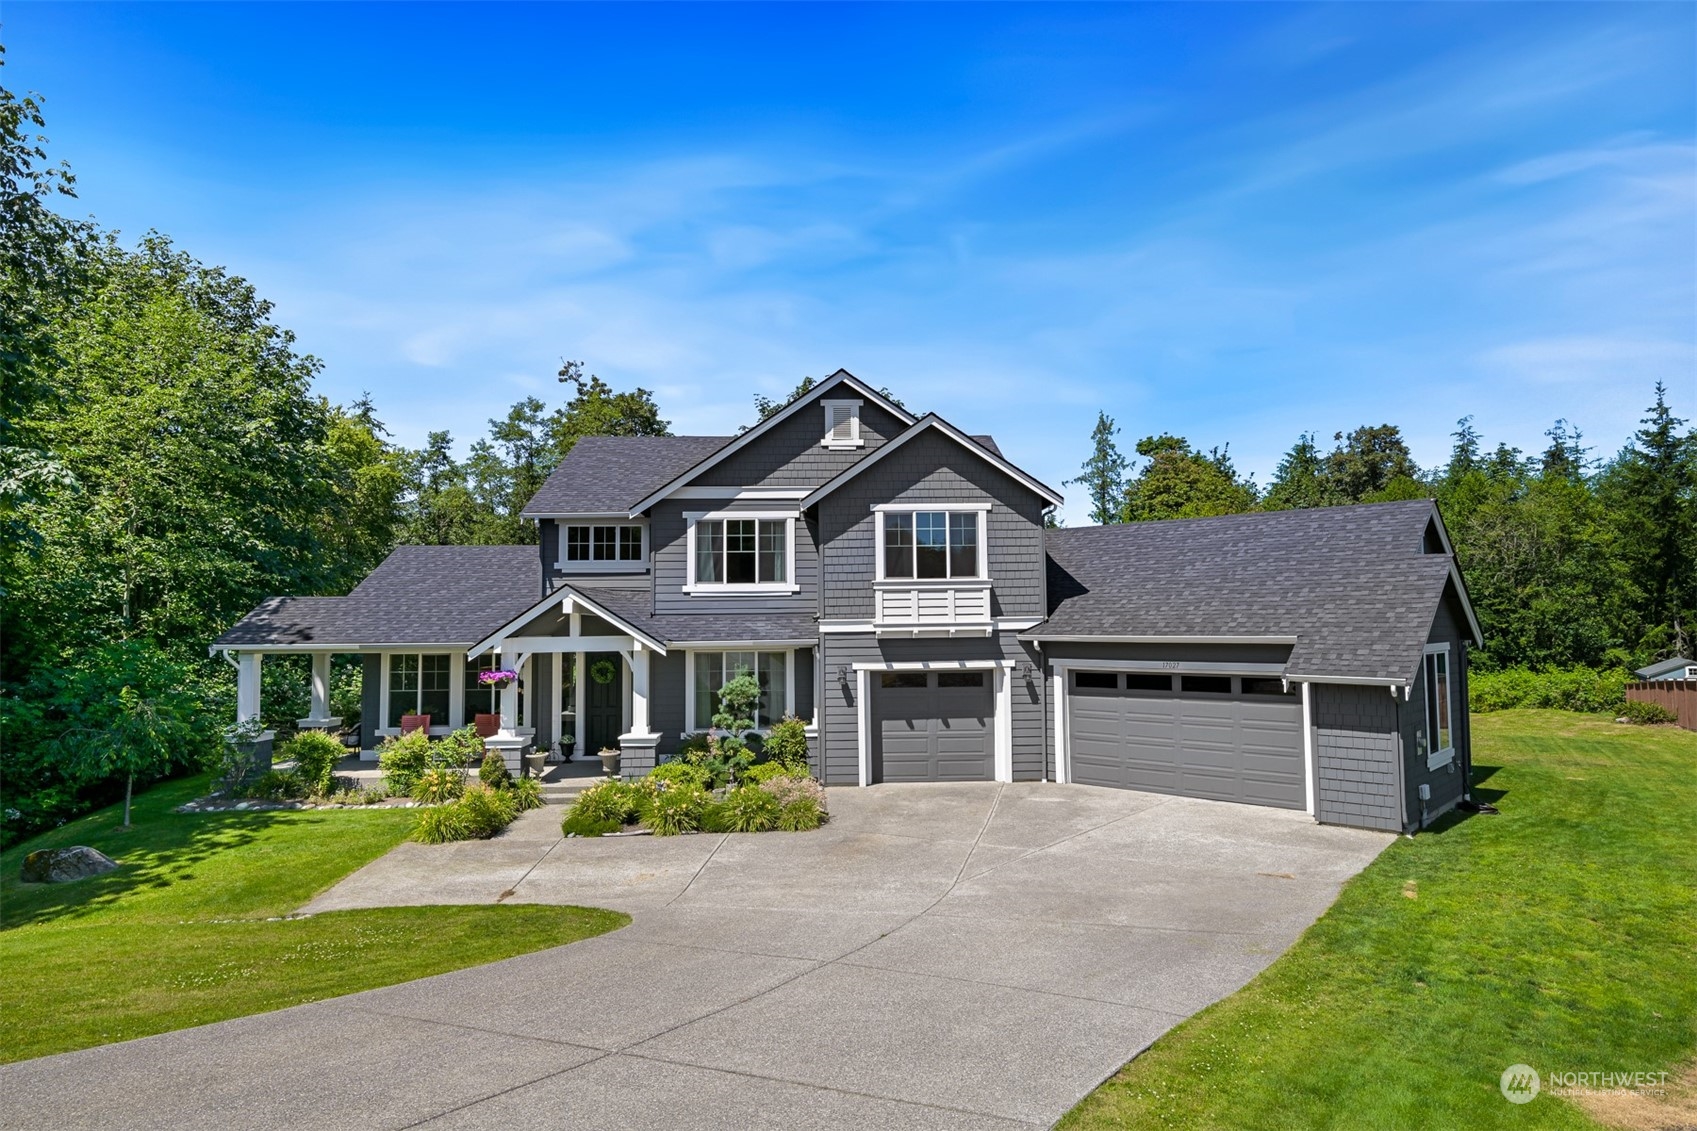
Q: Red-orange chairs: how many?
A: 2